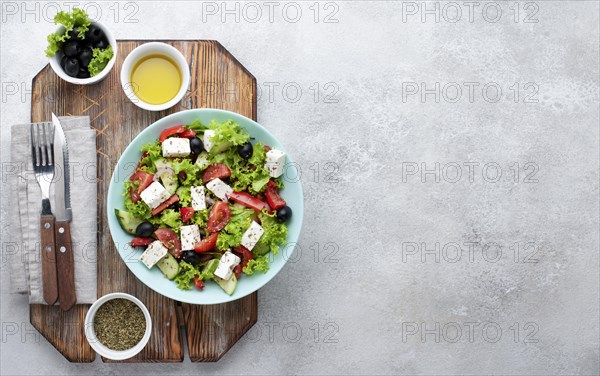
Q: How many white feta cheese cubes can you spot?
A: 10